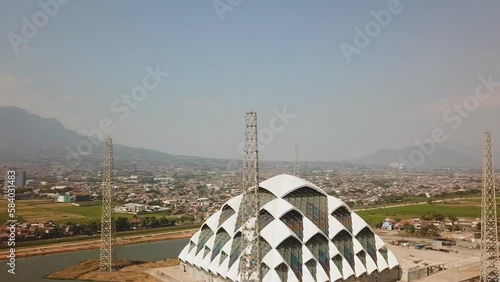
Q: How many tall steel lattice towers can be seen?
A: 4